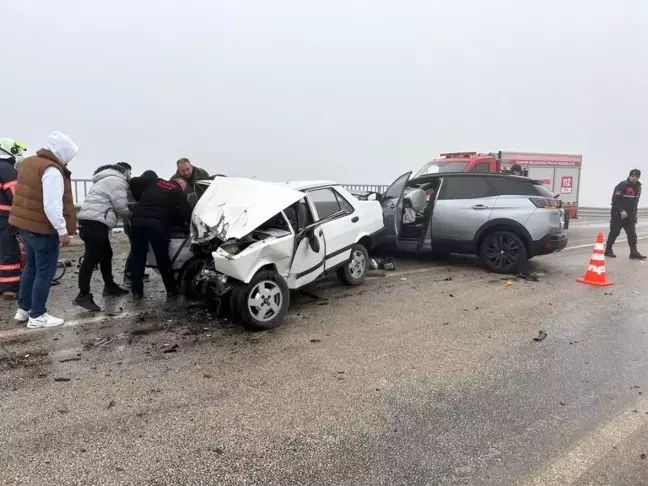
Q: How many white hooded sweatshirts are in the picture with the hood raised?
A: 1